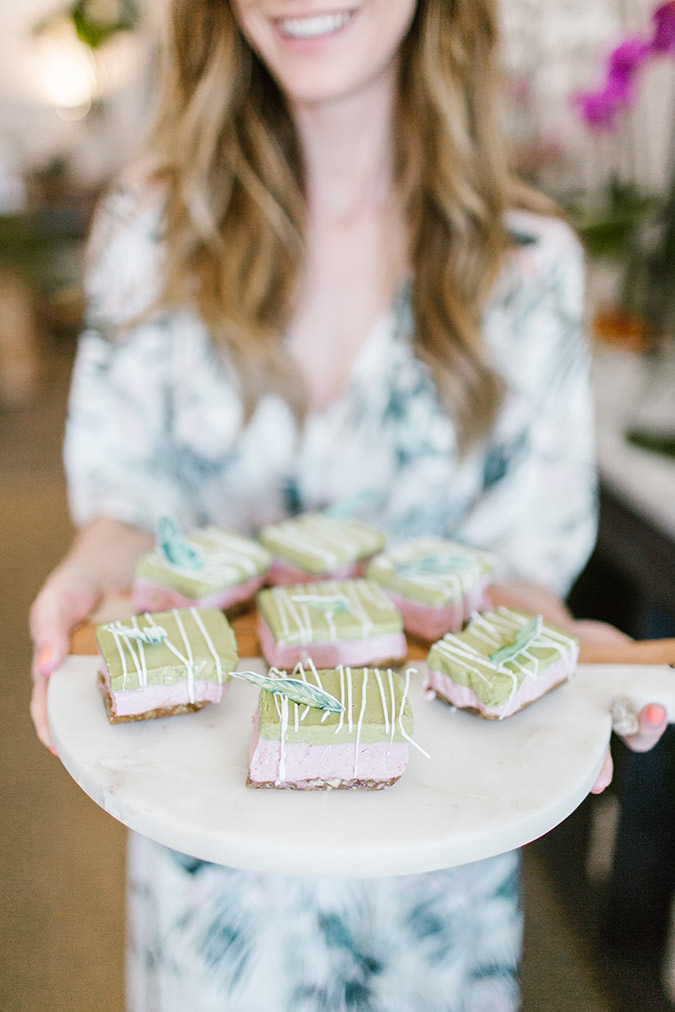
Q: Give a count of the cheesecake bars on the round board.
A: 7